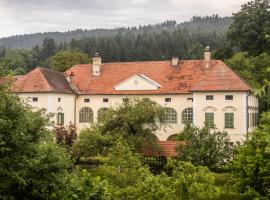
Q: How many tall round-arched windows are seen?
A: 4